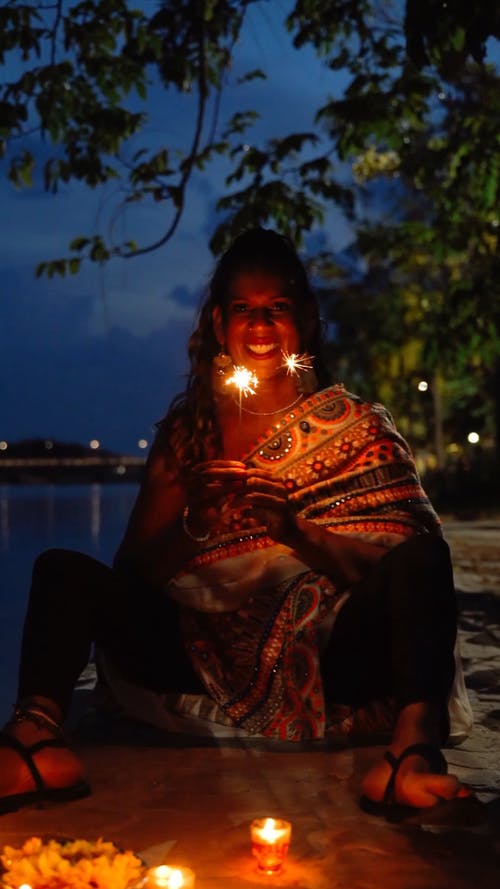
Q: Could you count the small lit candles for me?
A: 2